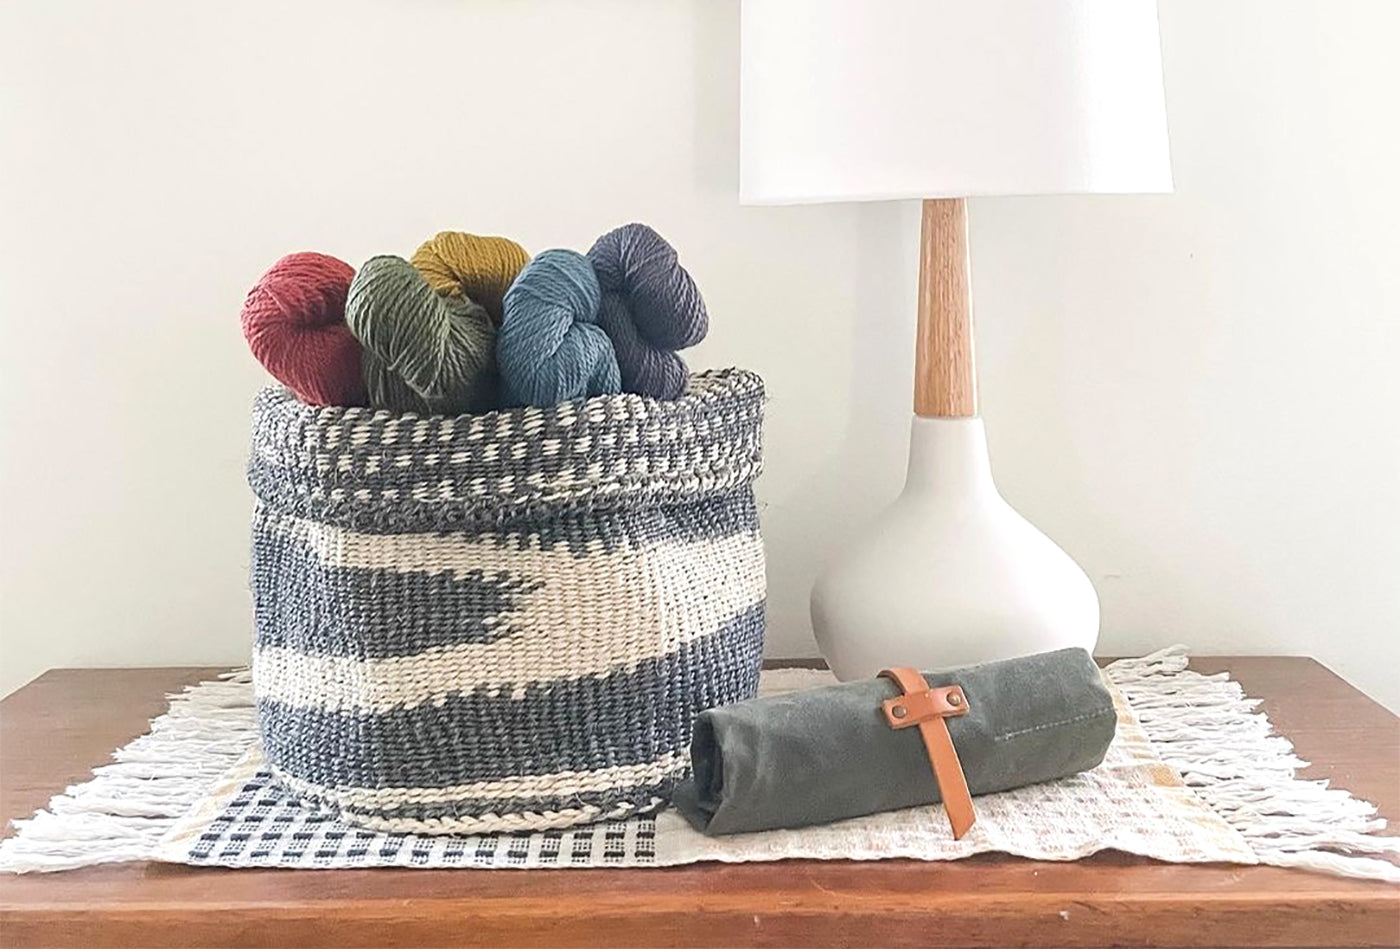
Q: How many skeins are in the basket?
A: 5